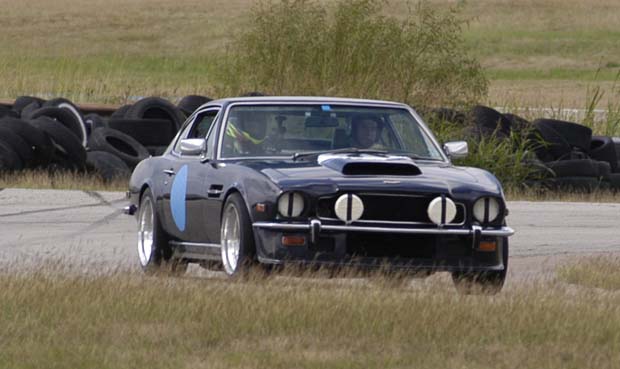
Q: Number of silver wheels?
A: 2